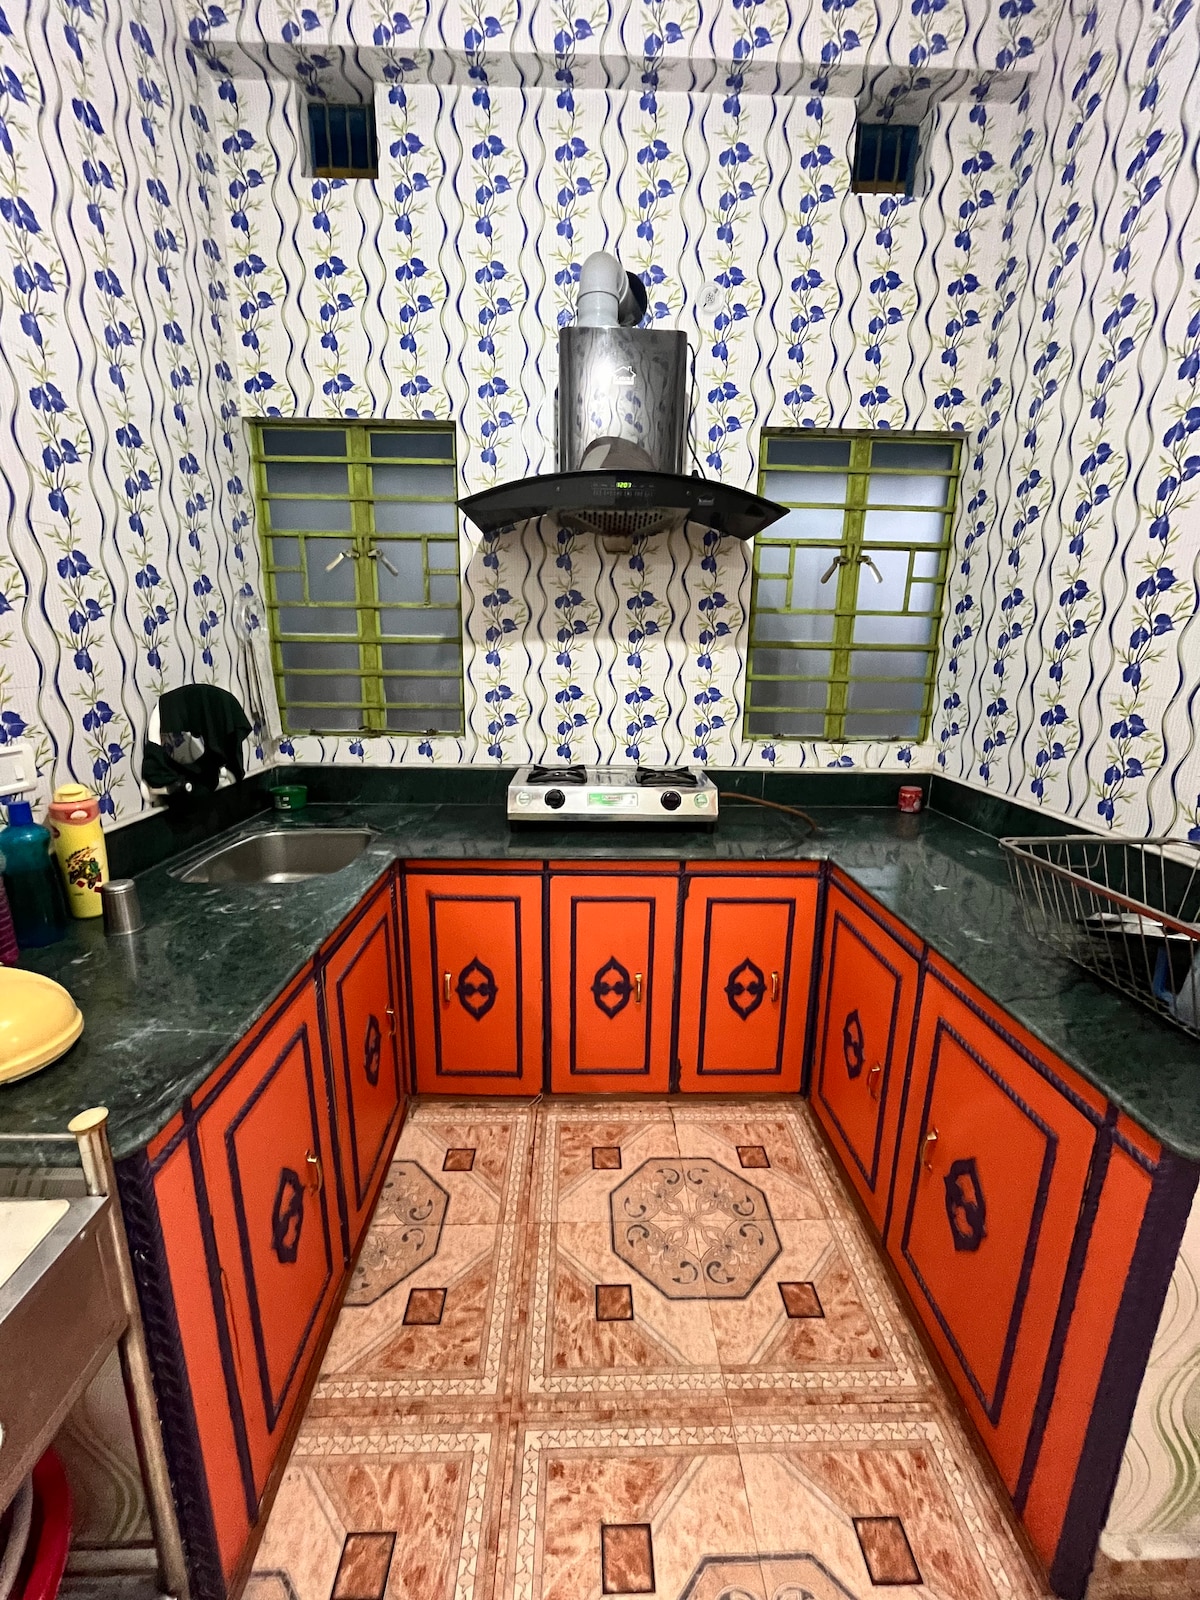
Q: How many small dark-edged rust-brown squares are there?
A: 9